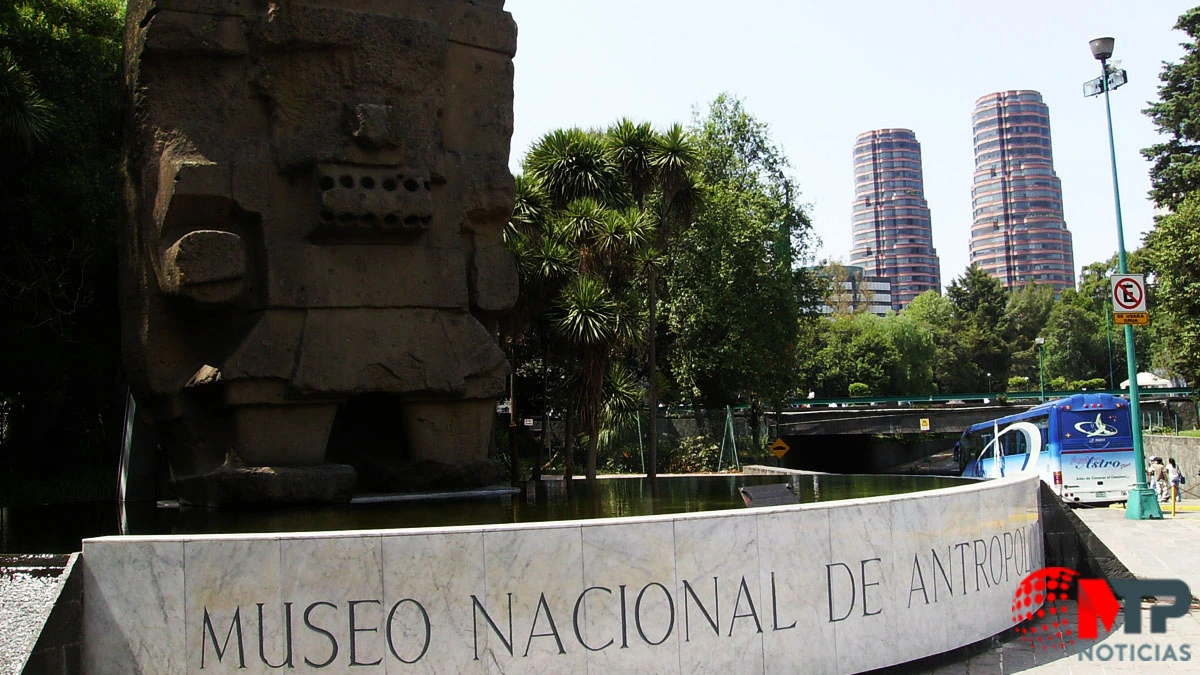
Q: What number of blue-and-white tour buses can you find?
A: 1